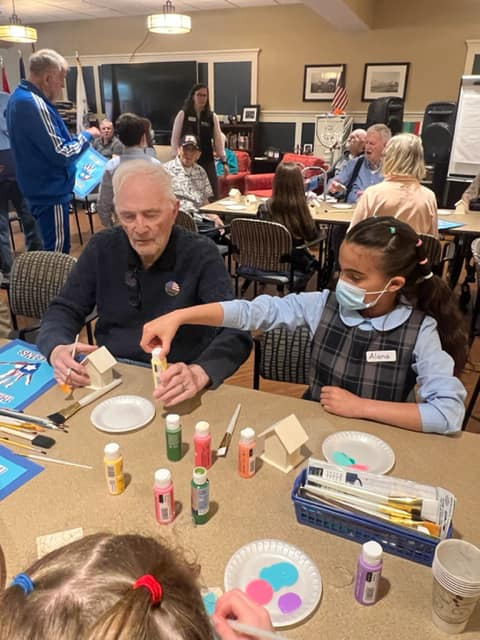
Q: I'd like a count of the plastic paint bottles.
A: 8